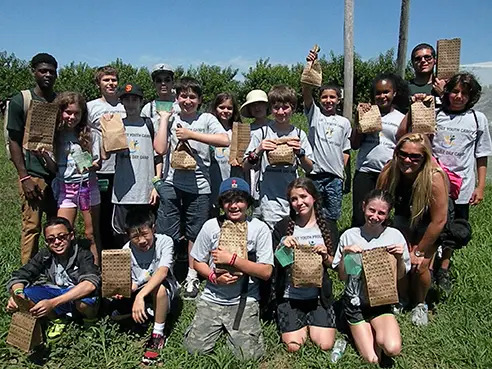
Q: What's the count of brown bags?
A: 14